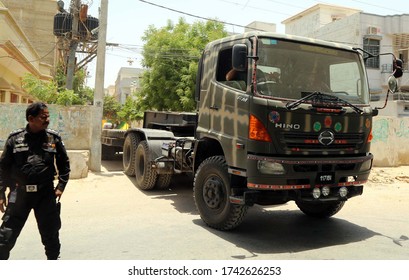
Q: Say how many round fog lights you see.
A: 3